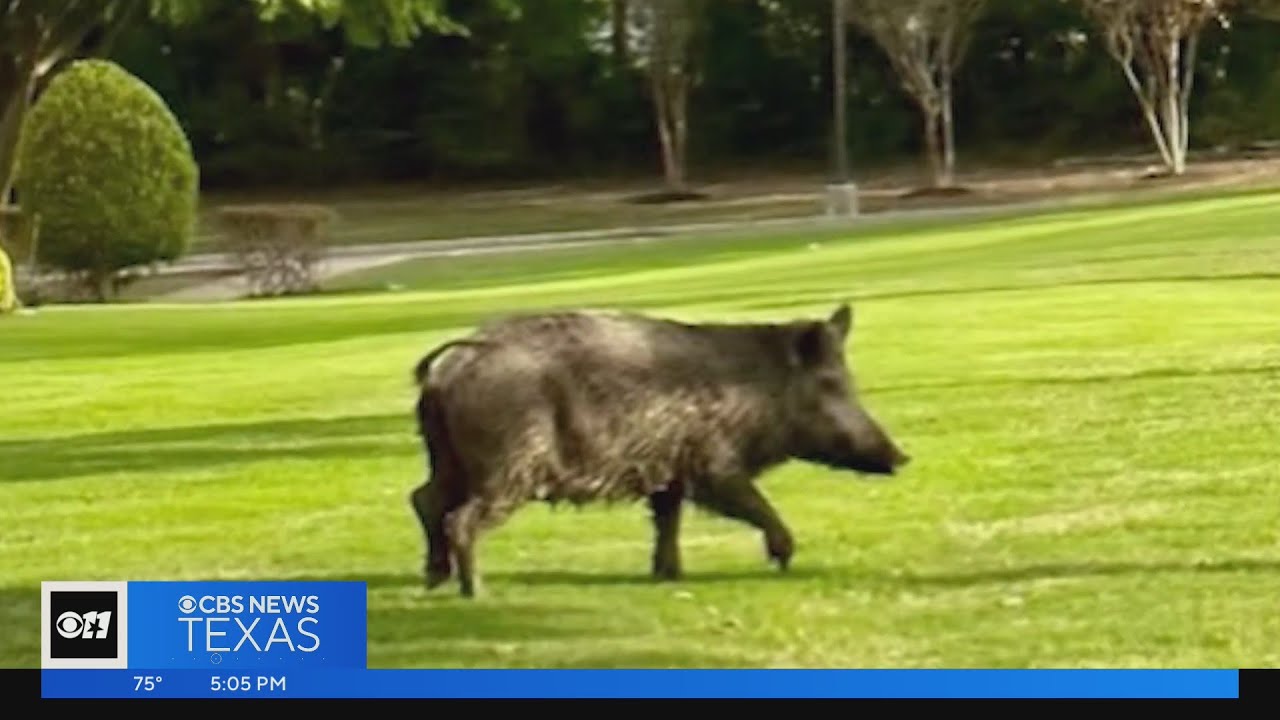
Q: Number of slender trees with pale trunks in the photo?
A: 3